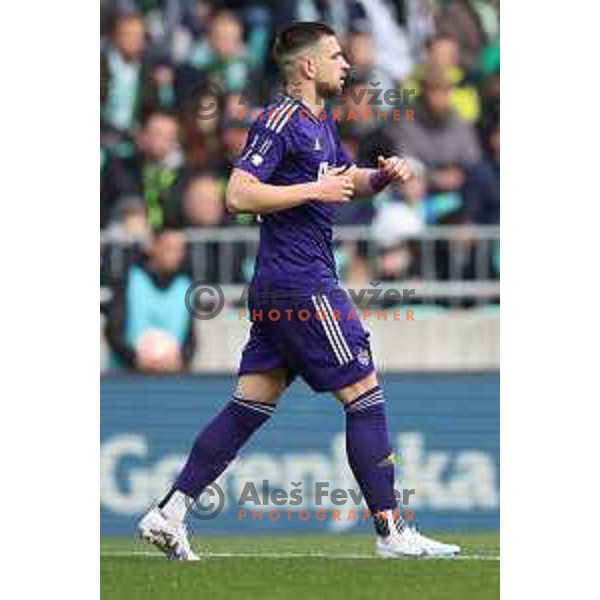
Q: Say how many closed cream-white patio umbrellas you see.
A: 0